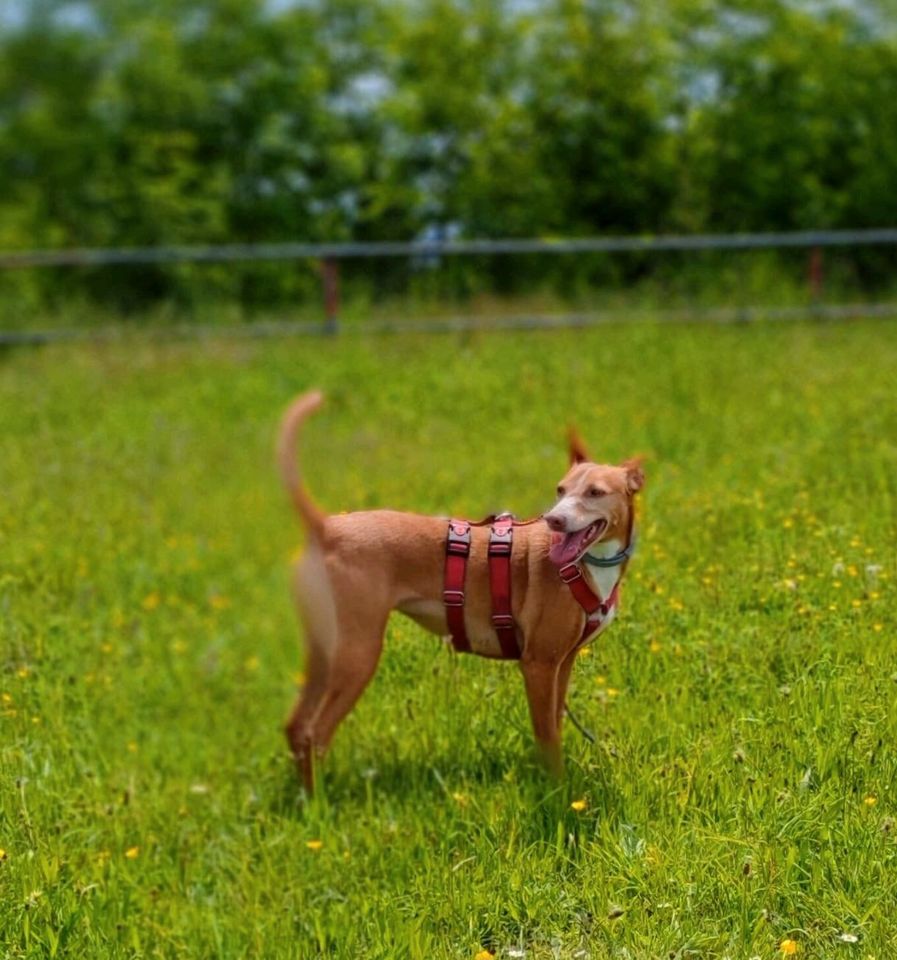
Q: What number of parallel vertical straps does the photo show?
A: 2